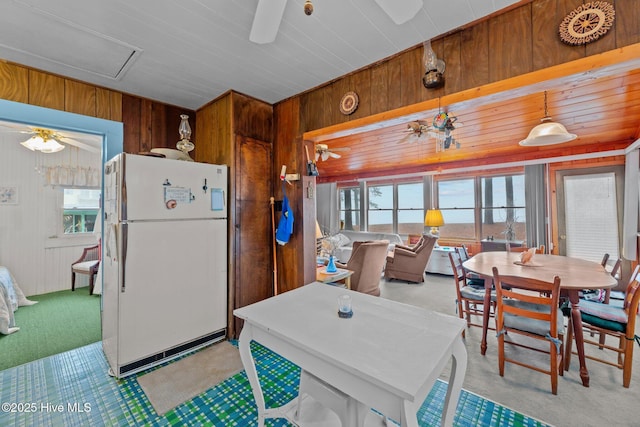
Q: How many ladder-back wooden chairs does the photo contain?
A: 6